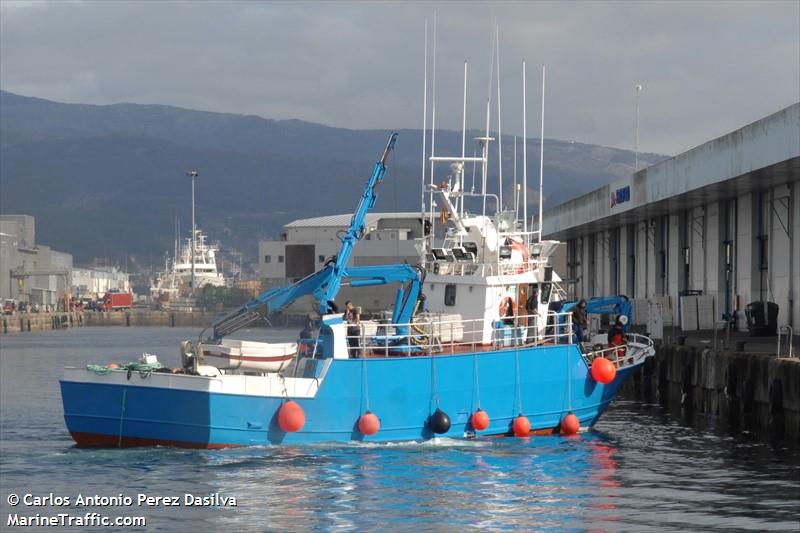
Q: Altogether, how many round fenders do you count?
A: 7